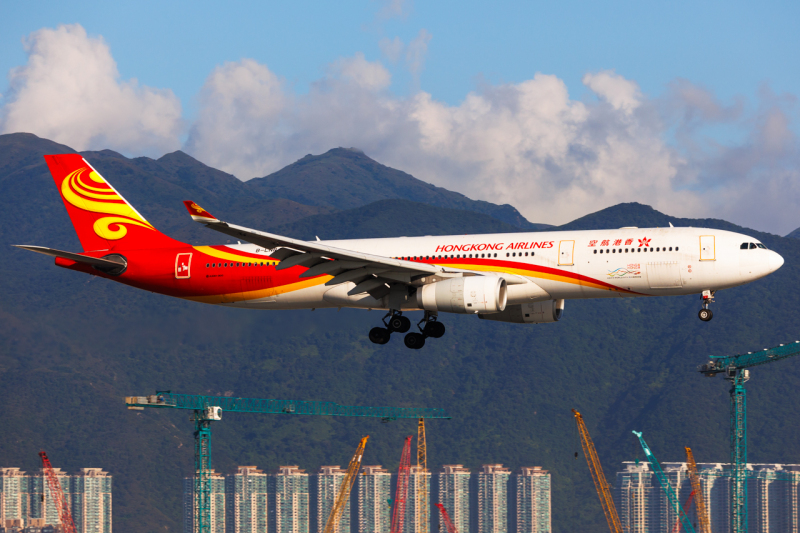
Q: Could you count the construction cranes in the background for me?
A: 11